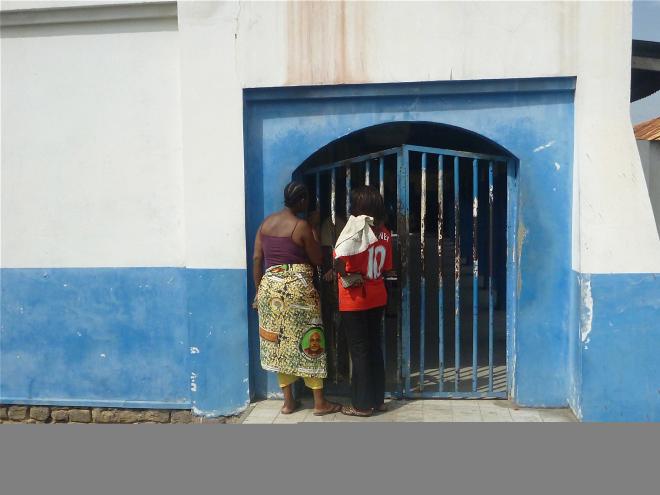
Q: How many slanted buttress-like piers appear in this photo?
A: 1